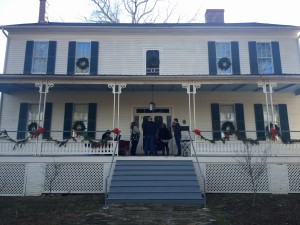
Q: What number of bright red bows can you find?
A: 4